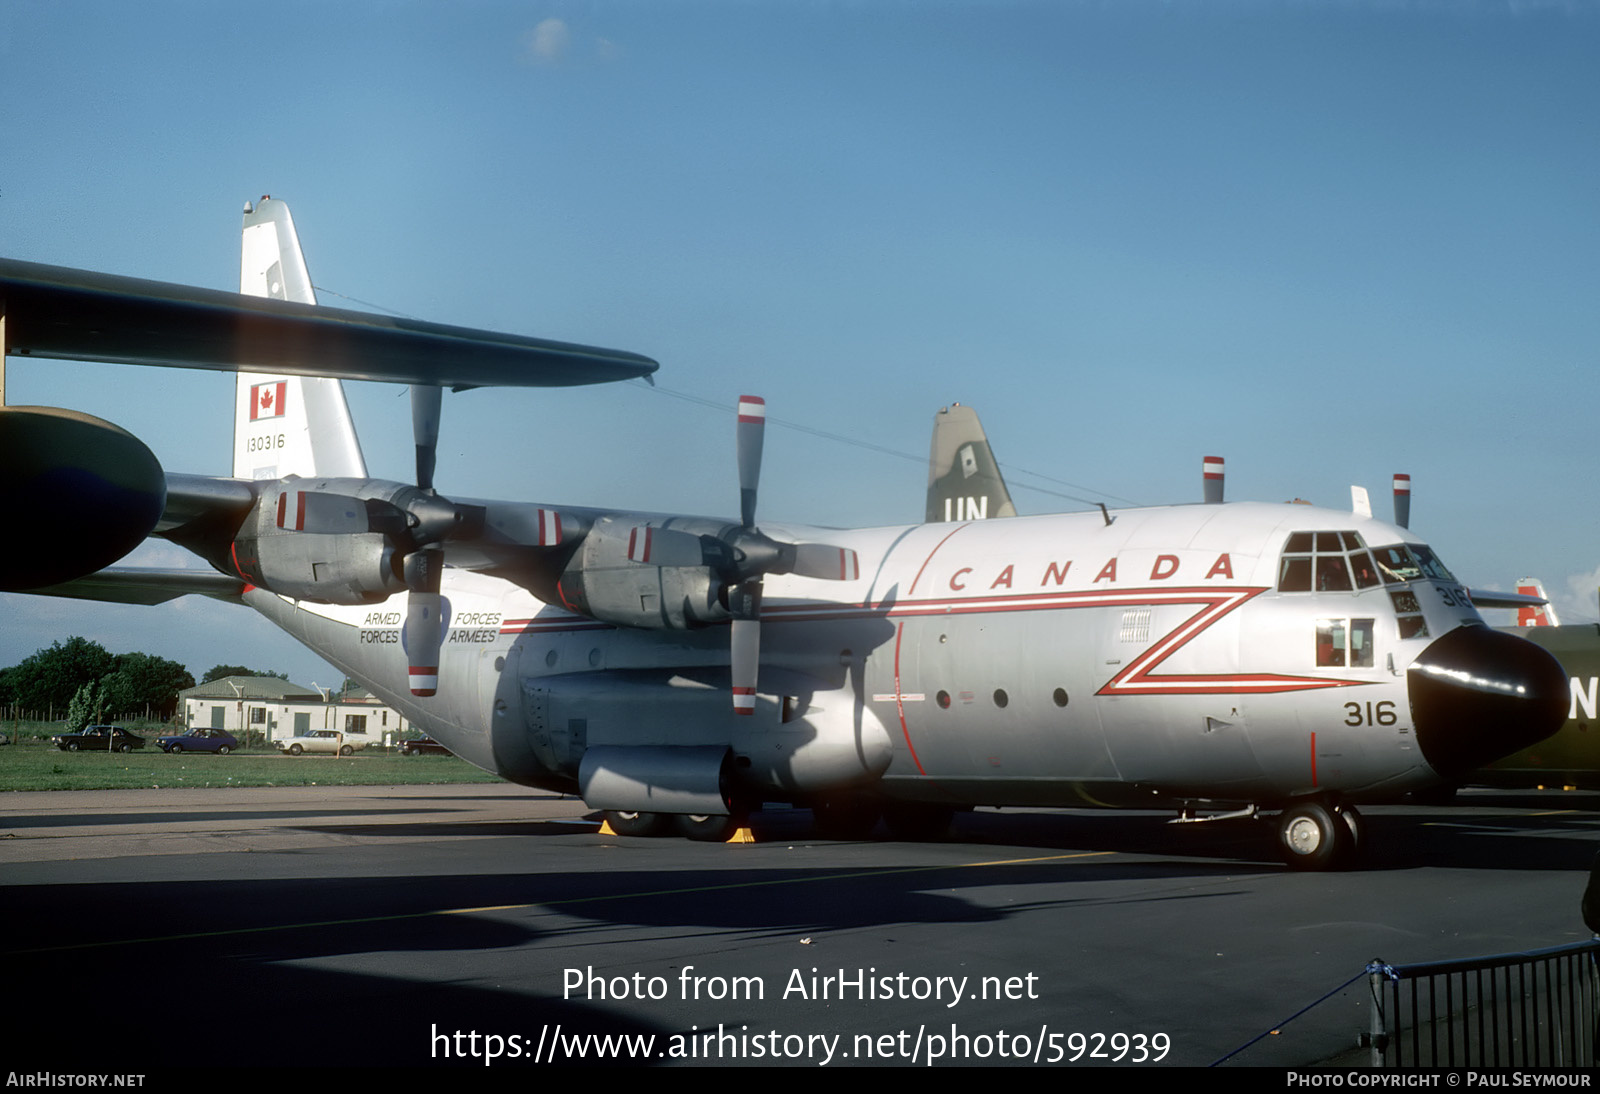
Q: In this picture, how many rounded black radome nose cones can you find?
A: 1